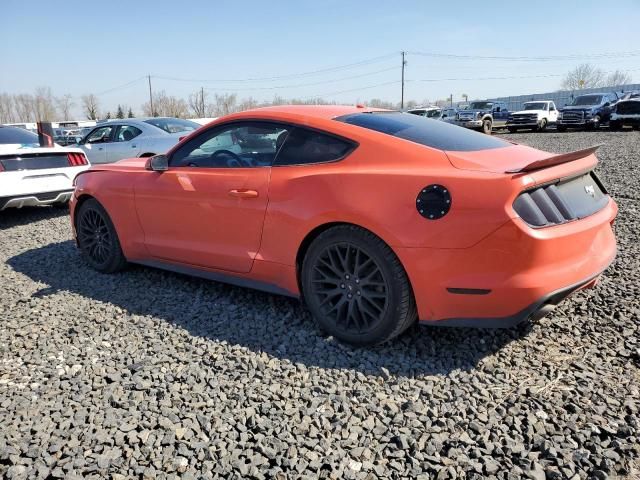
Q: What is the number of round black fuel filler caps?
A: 1